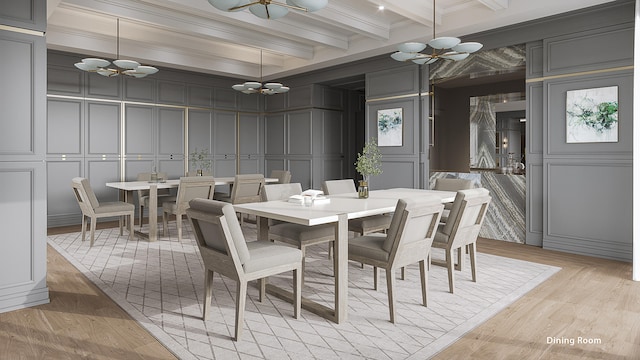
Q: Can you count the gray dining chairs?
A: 12